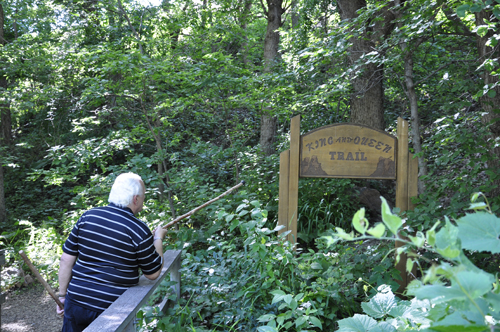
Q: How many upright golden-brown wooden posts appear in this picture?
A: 4